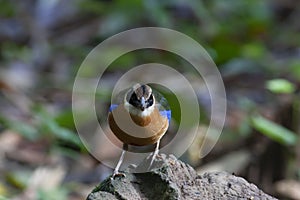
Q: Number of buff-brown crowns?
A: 1